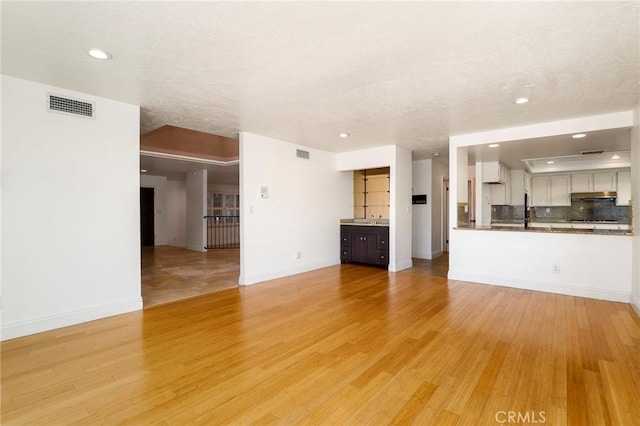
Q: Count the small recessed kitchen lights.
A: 4